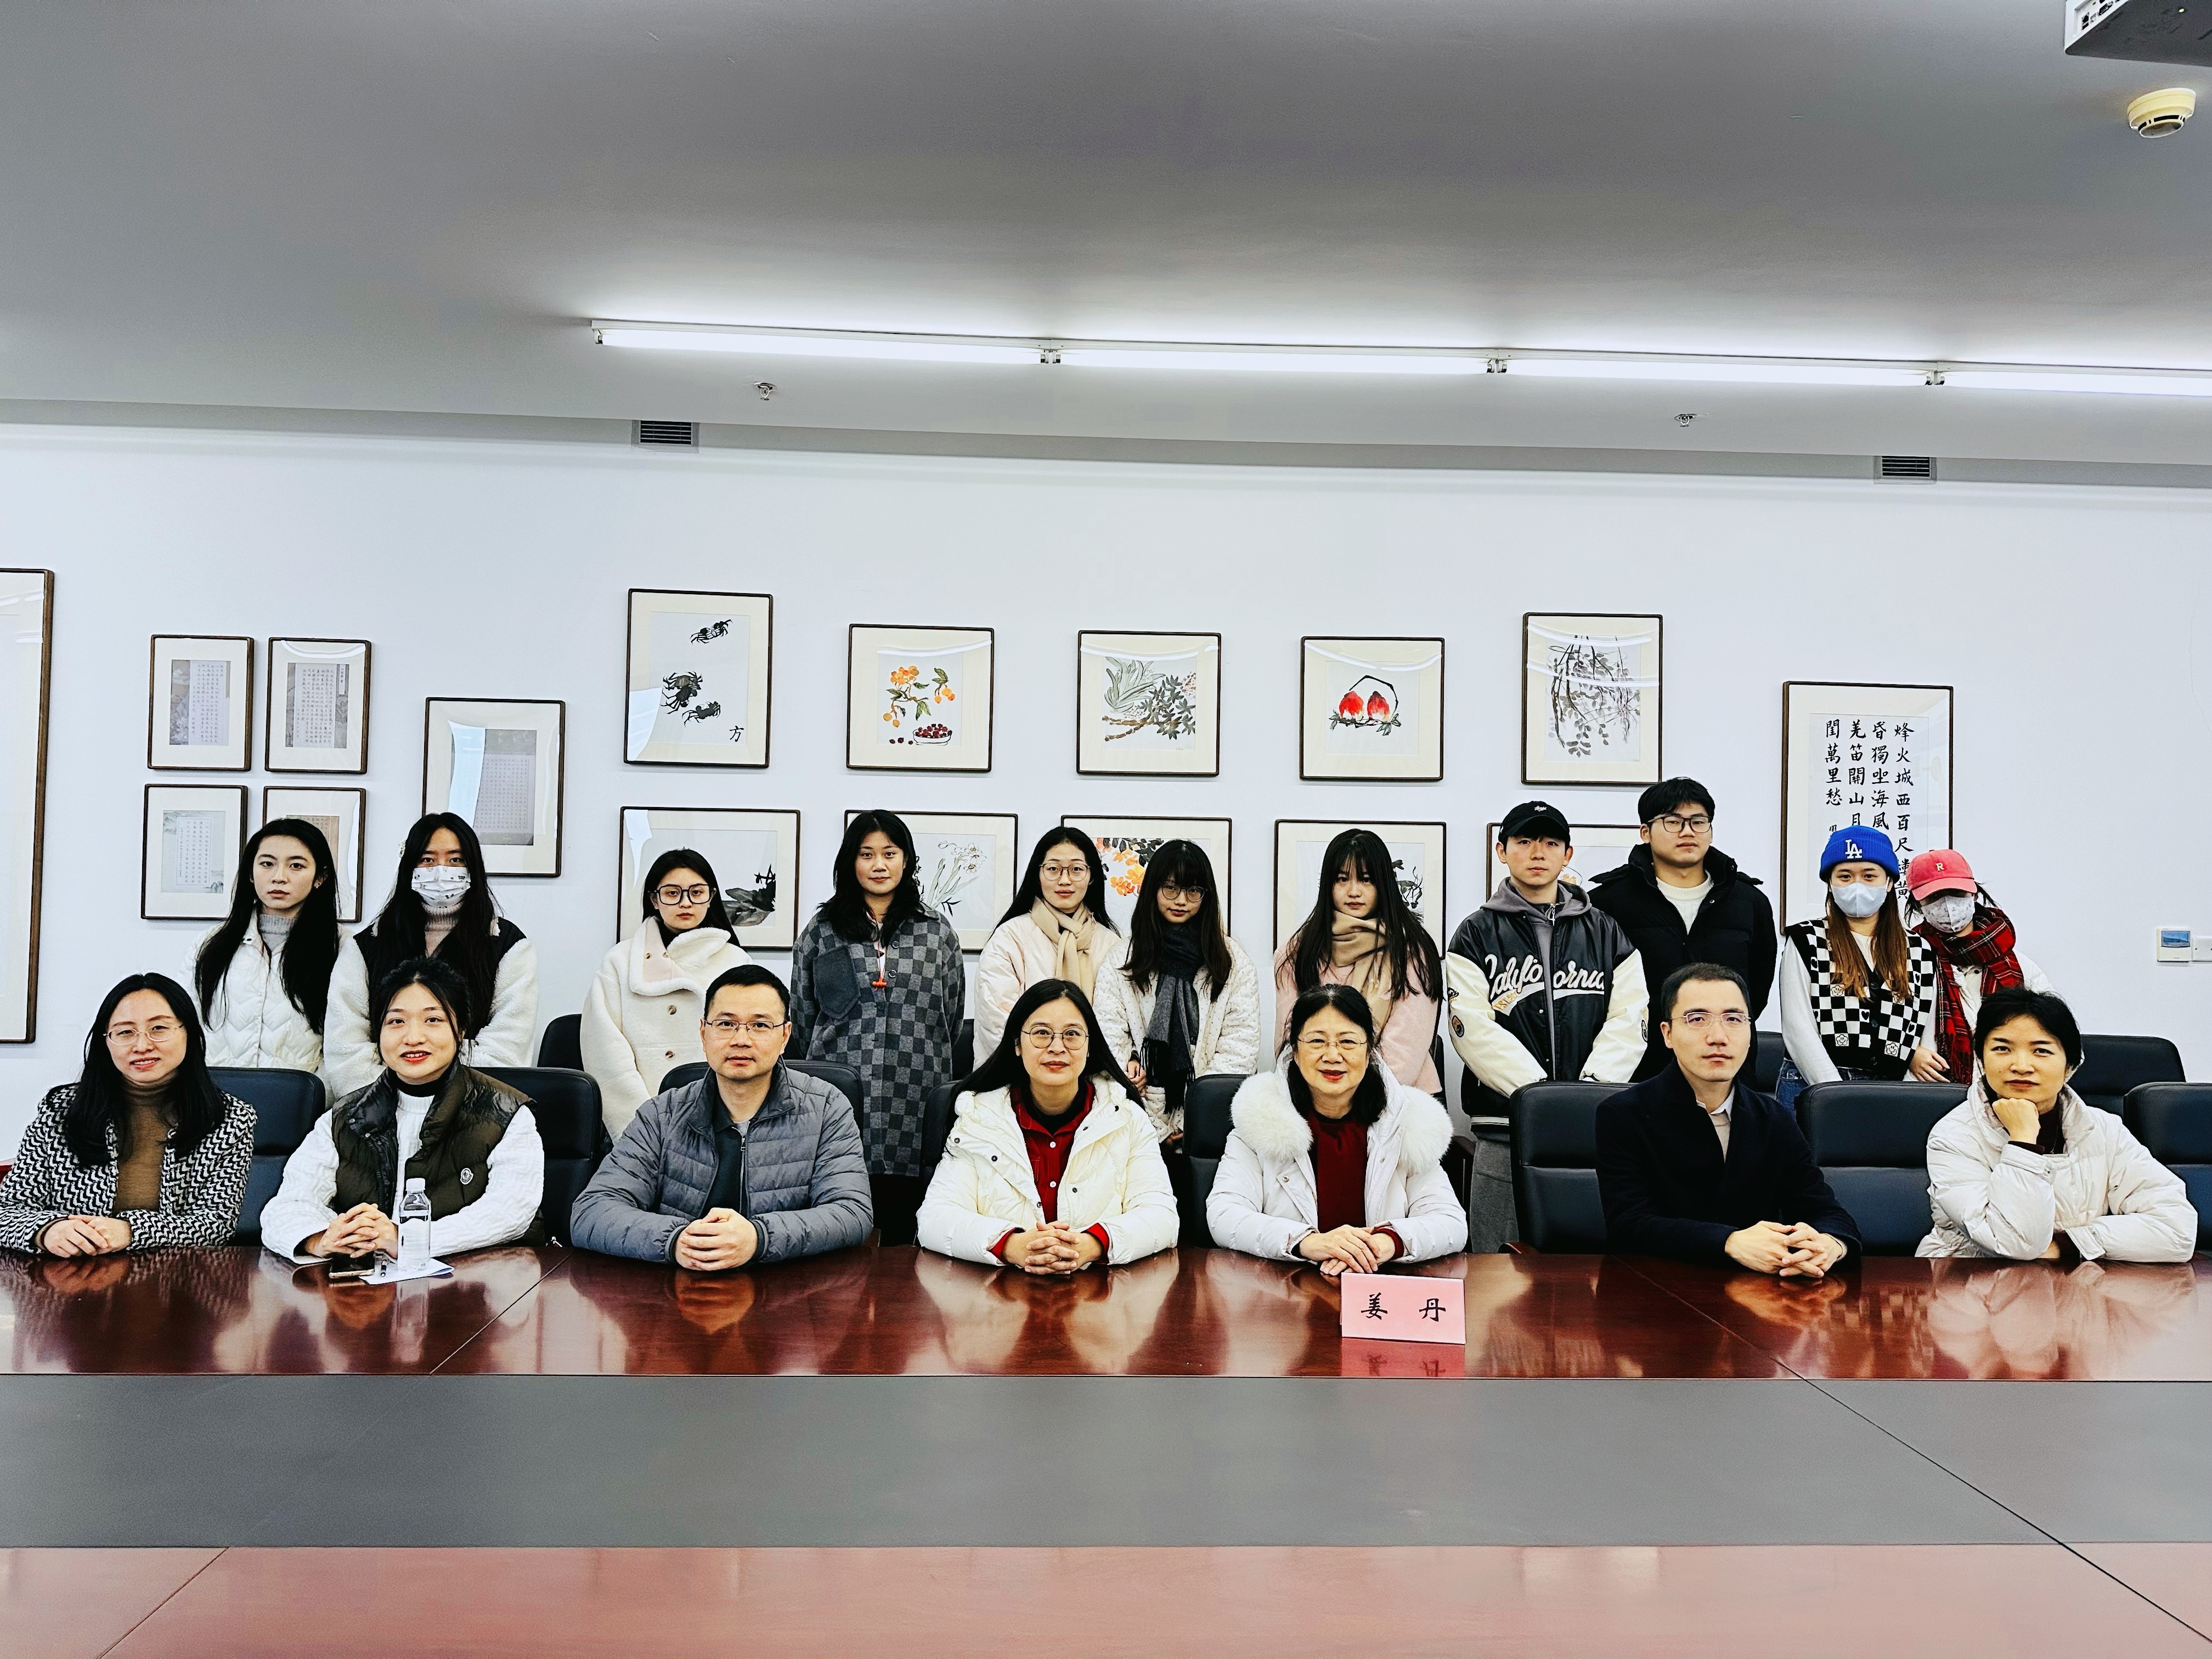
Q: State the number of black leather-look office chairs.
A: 13